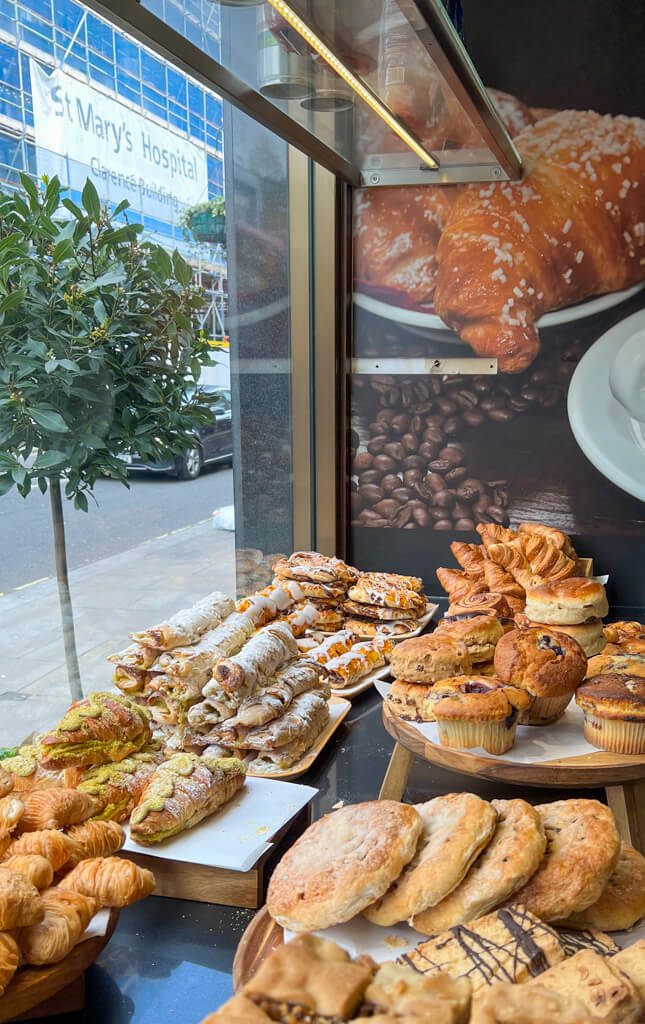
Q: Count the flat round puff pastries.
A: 5